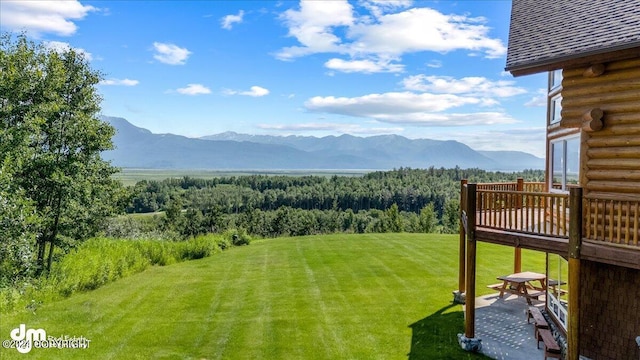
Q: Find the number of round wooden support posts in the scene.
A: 4